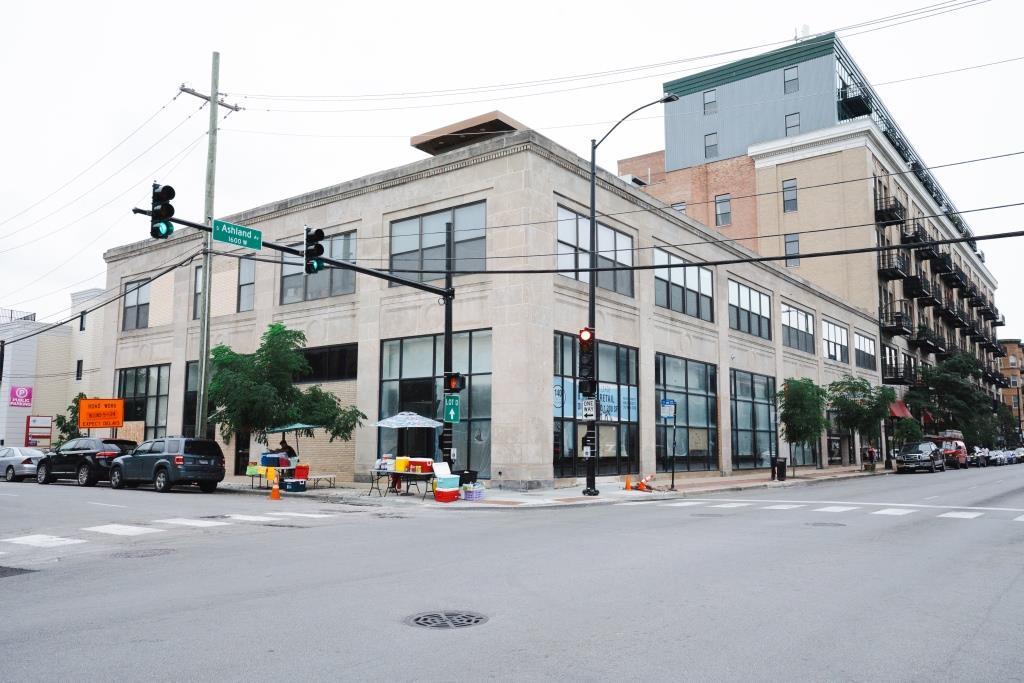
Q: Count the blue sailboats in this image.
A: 0